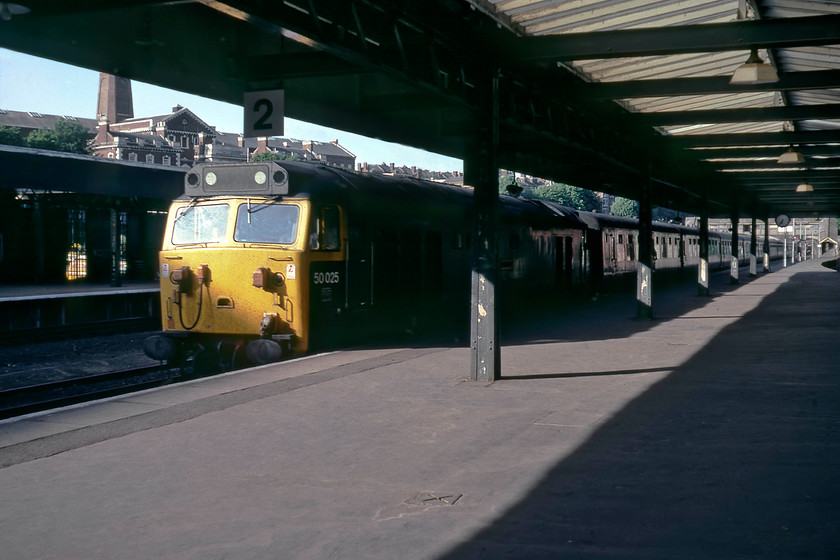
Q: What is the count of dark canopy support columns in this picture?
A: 6